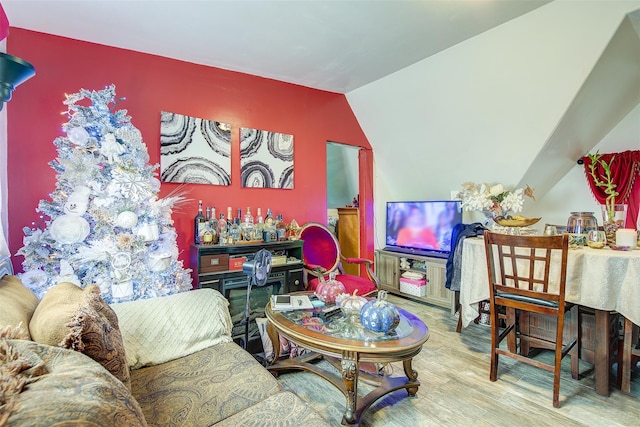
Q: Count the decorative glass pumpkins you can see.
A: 3